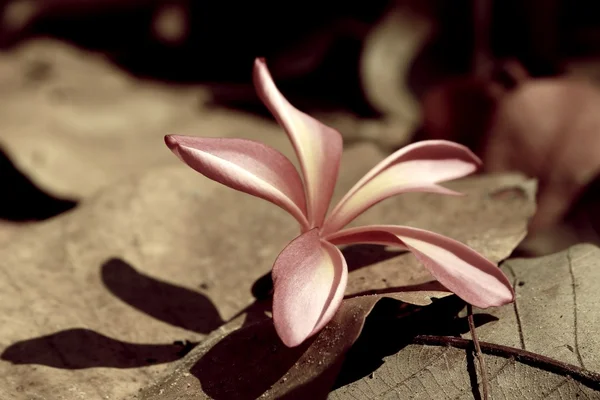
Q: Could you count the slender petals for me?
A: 5